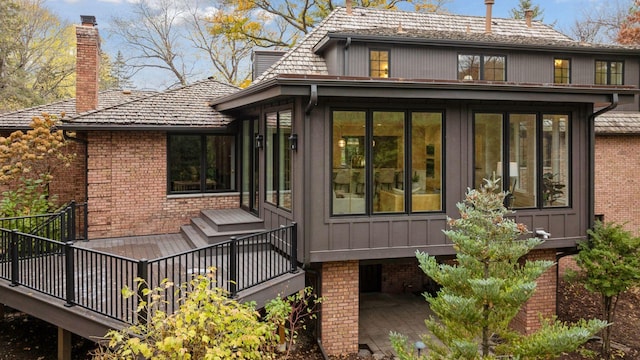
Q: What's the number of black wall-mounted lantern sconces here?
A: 2